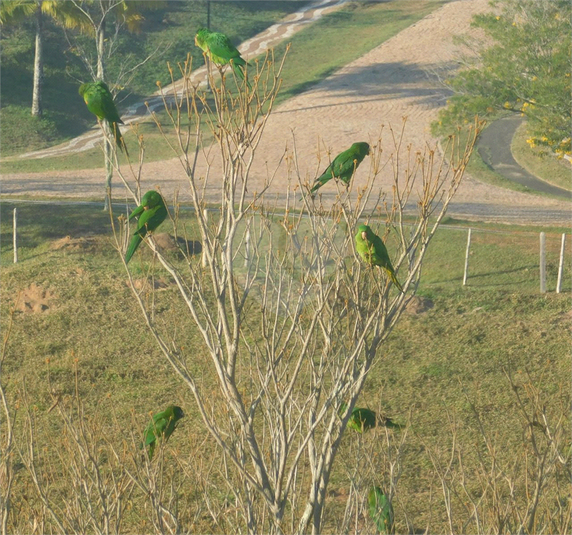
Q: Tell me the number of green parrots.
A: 8